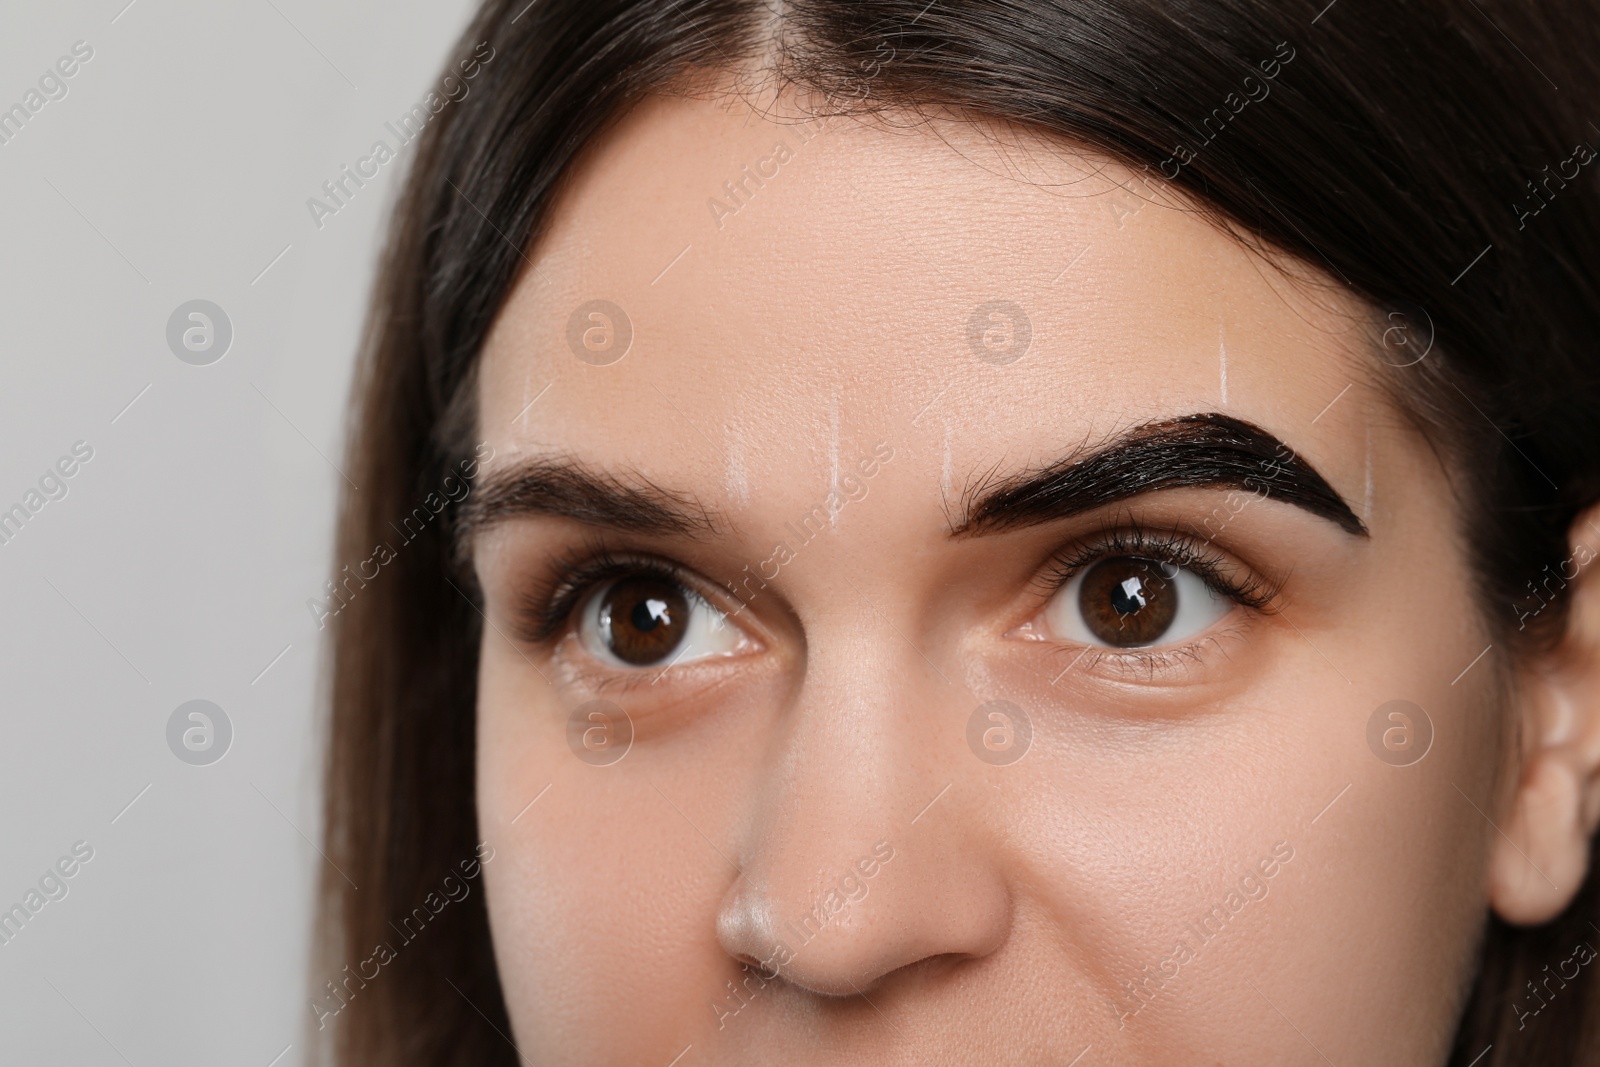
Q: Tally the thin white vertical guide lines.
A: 6